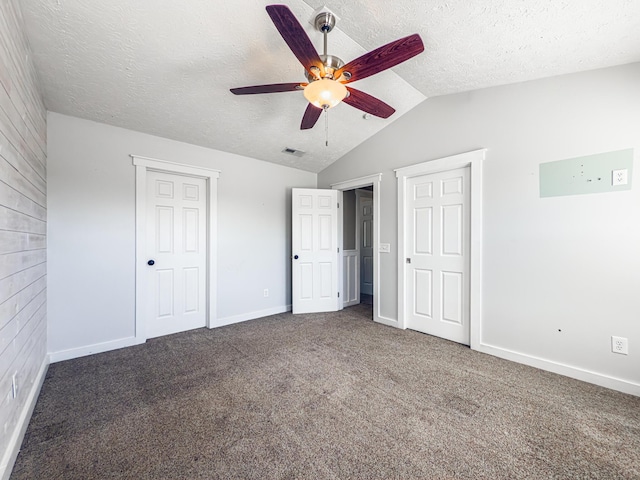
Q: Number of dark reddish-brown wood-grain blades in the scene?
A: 5